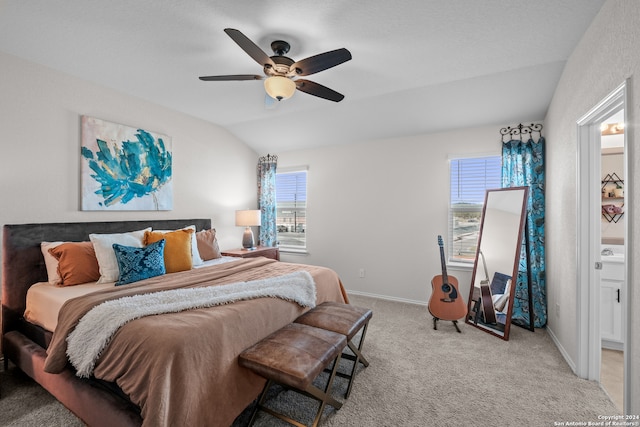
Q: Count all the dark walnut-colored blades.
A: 4